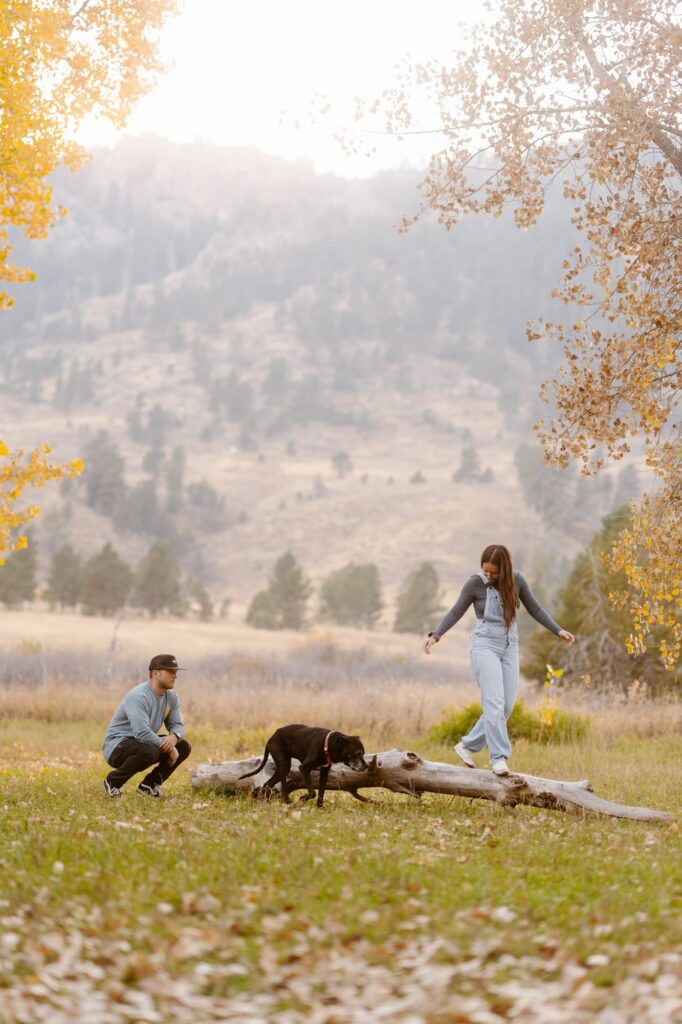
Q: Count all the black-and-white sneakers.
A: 2